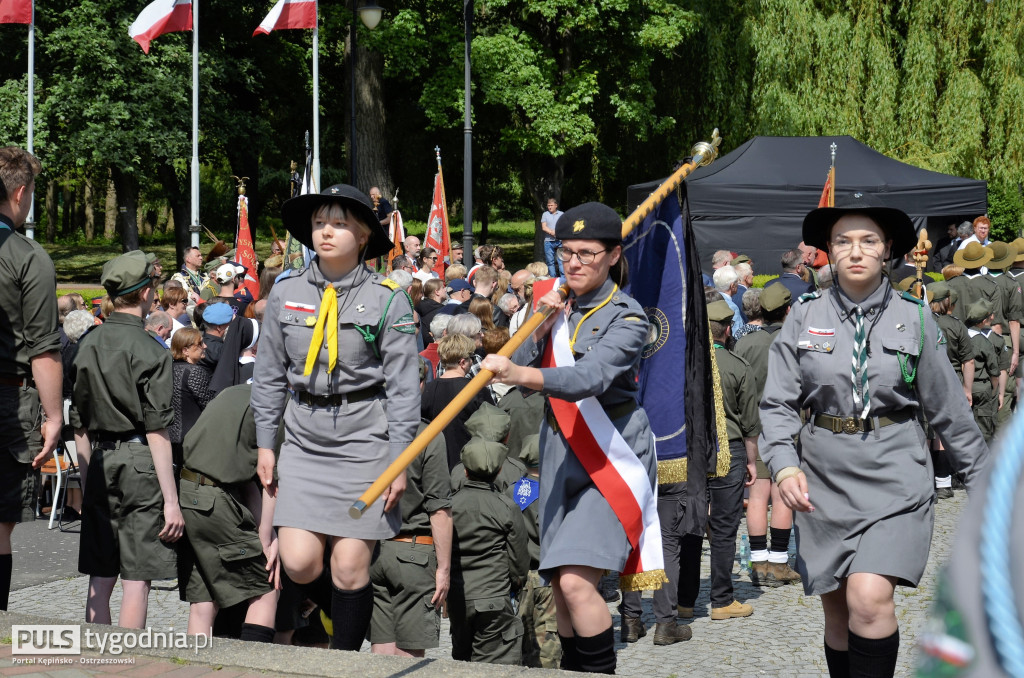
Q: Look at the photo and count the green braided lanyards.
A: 2